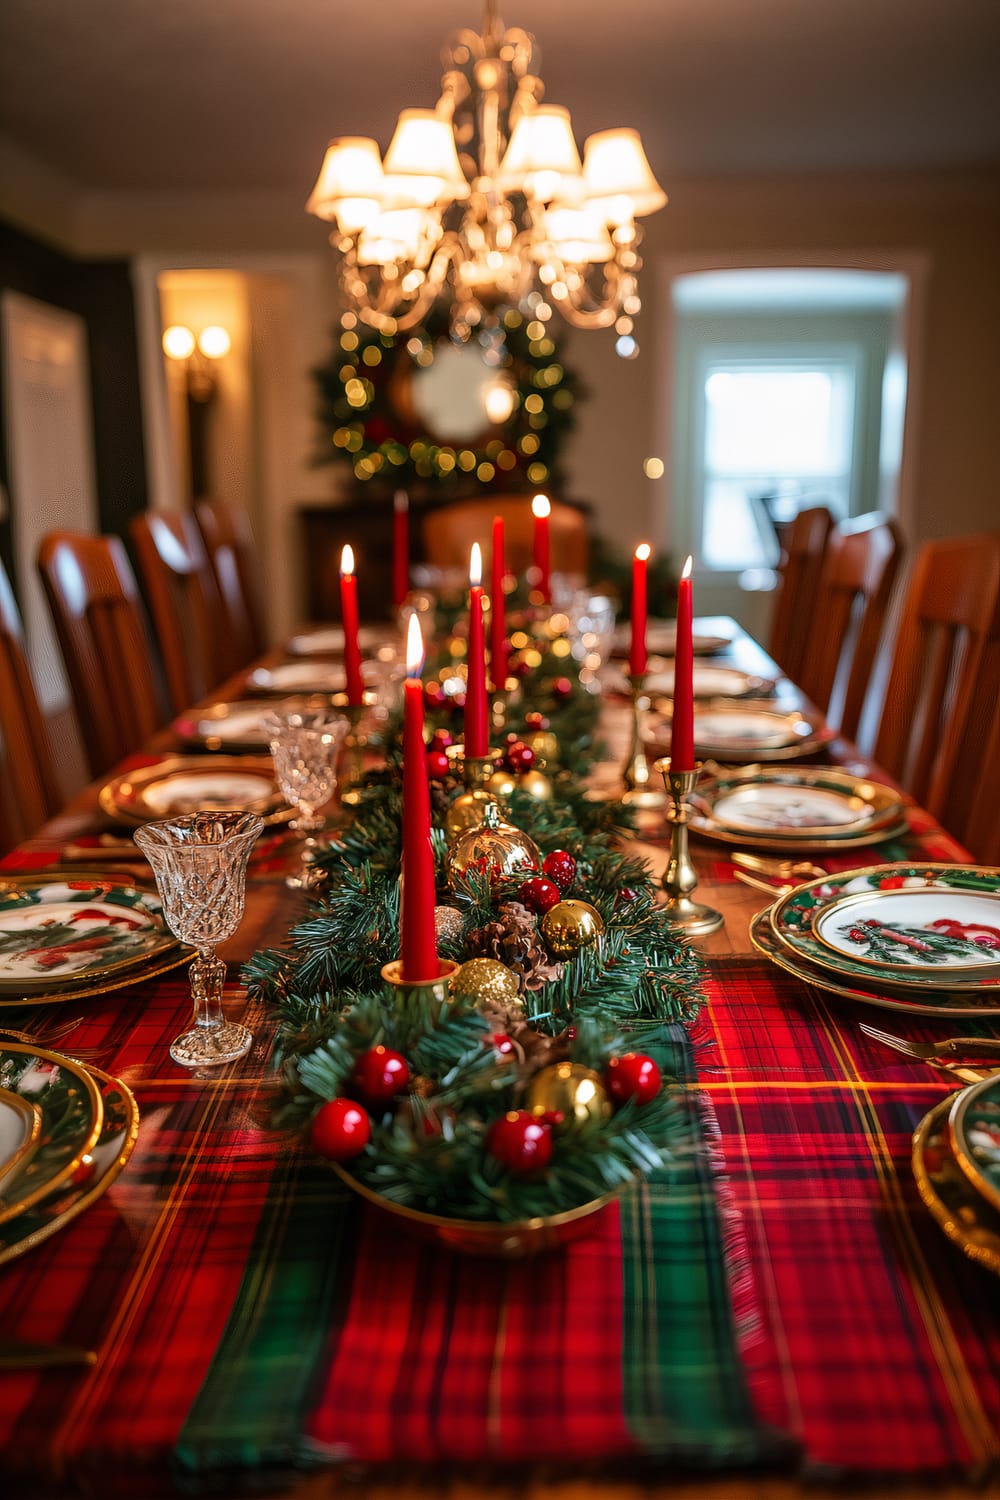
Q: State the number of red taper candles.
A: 8